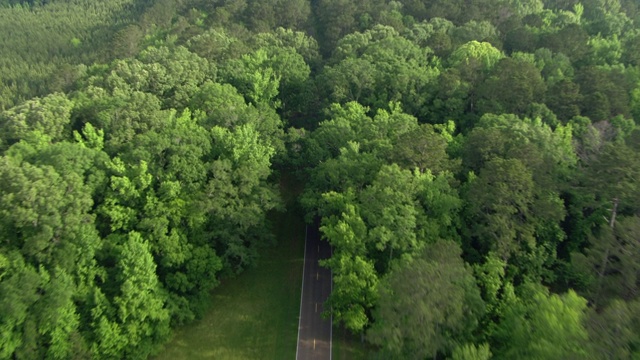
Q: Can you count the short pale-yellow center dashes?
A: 4